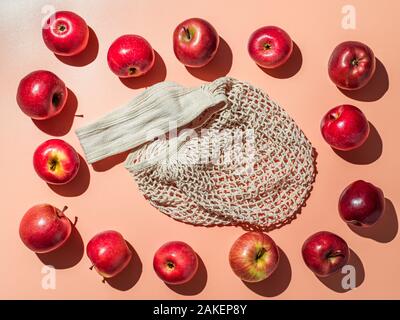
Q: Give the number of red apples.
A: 14